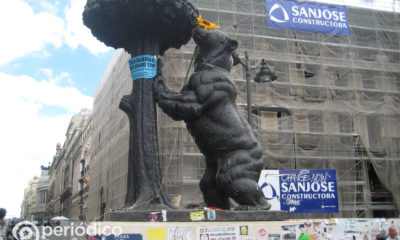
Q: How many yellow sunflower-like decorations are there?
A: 1